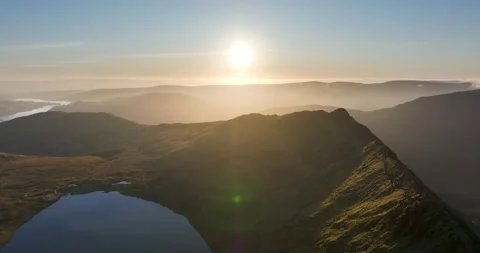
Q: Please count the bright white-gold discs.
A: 1